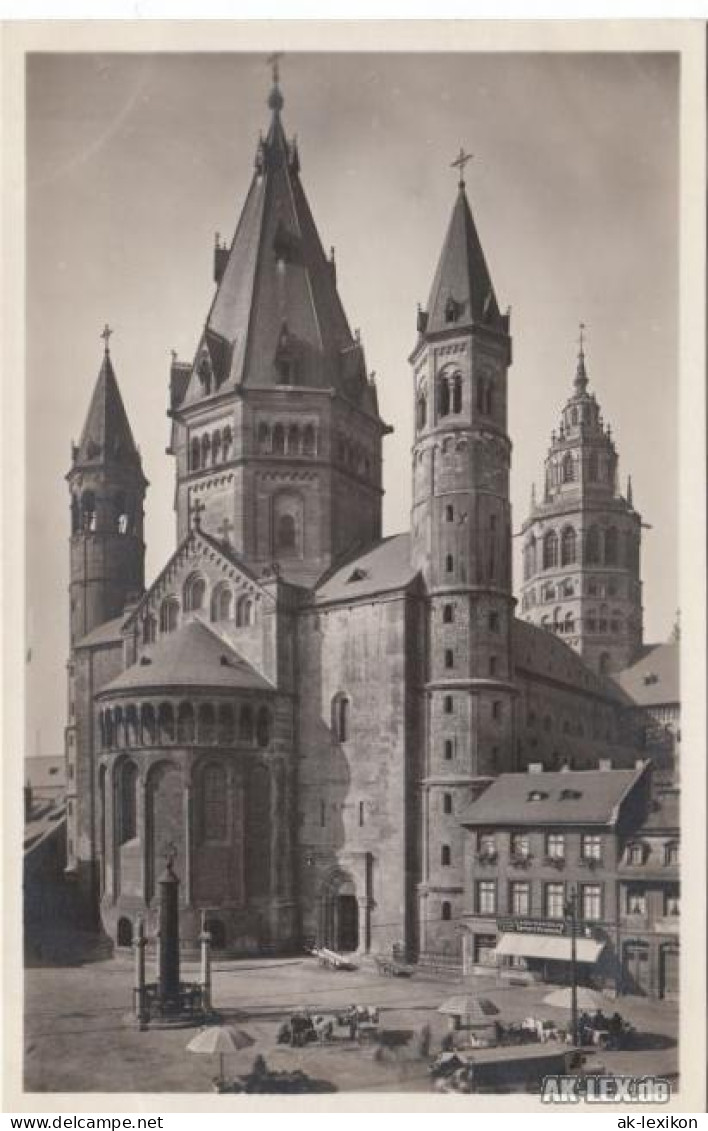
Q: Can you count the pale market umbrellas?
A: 3